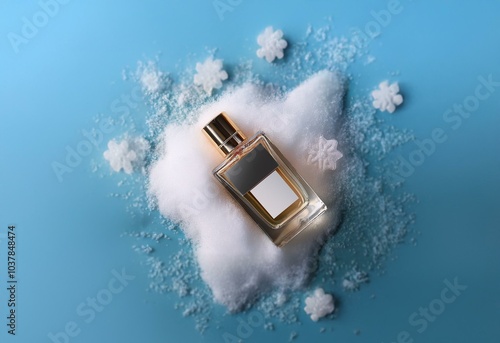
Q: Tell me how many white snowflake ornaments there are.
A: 6